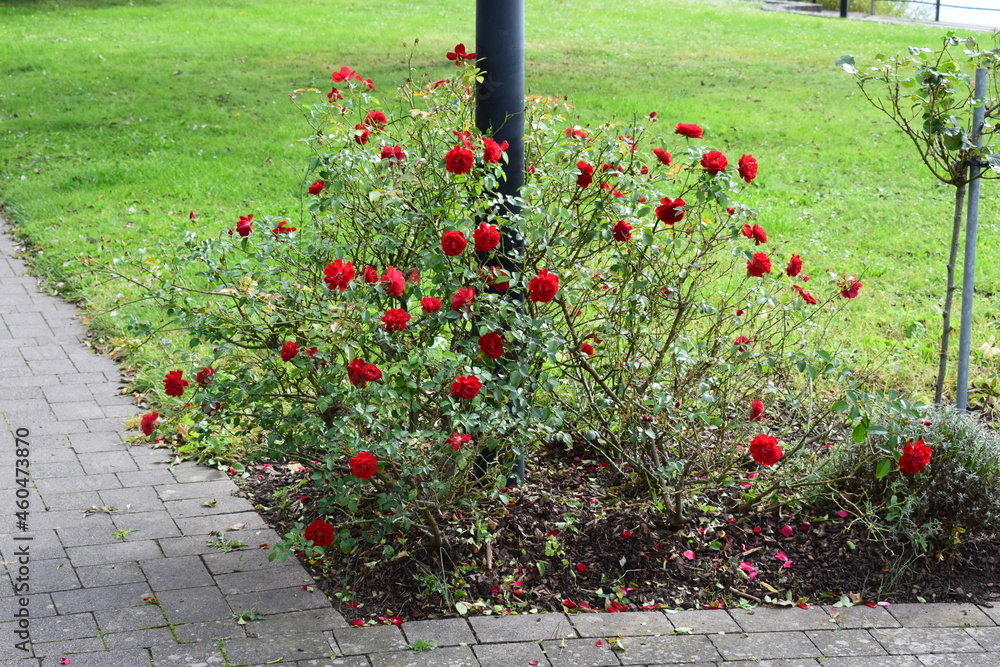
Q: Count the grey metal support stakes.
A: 1